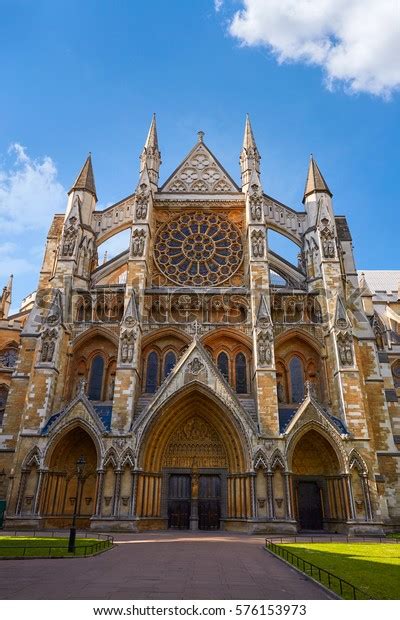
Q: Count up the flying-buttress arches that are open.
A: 4